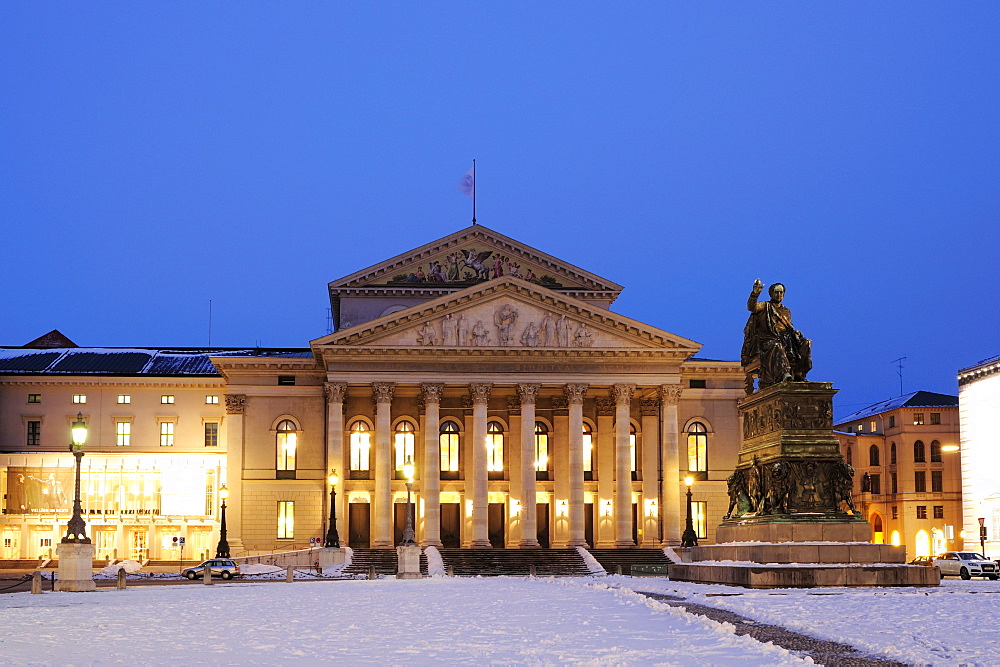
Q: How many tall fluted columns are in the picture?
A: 8